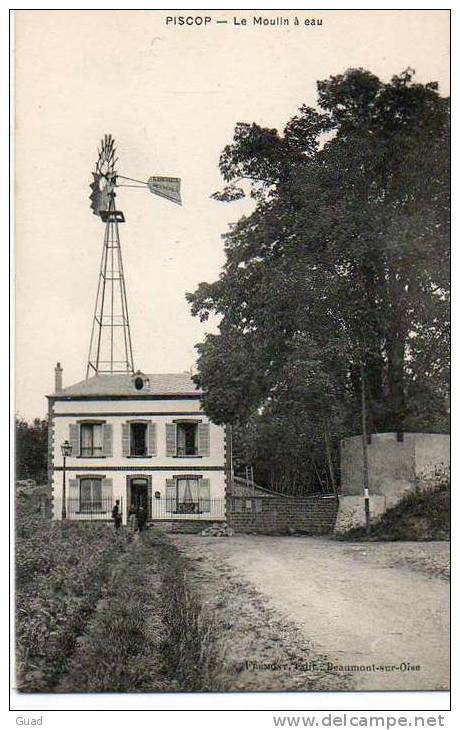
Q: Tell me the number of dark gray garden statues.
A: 0